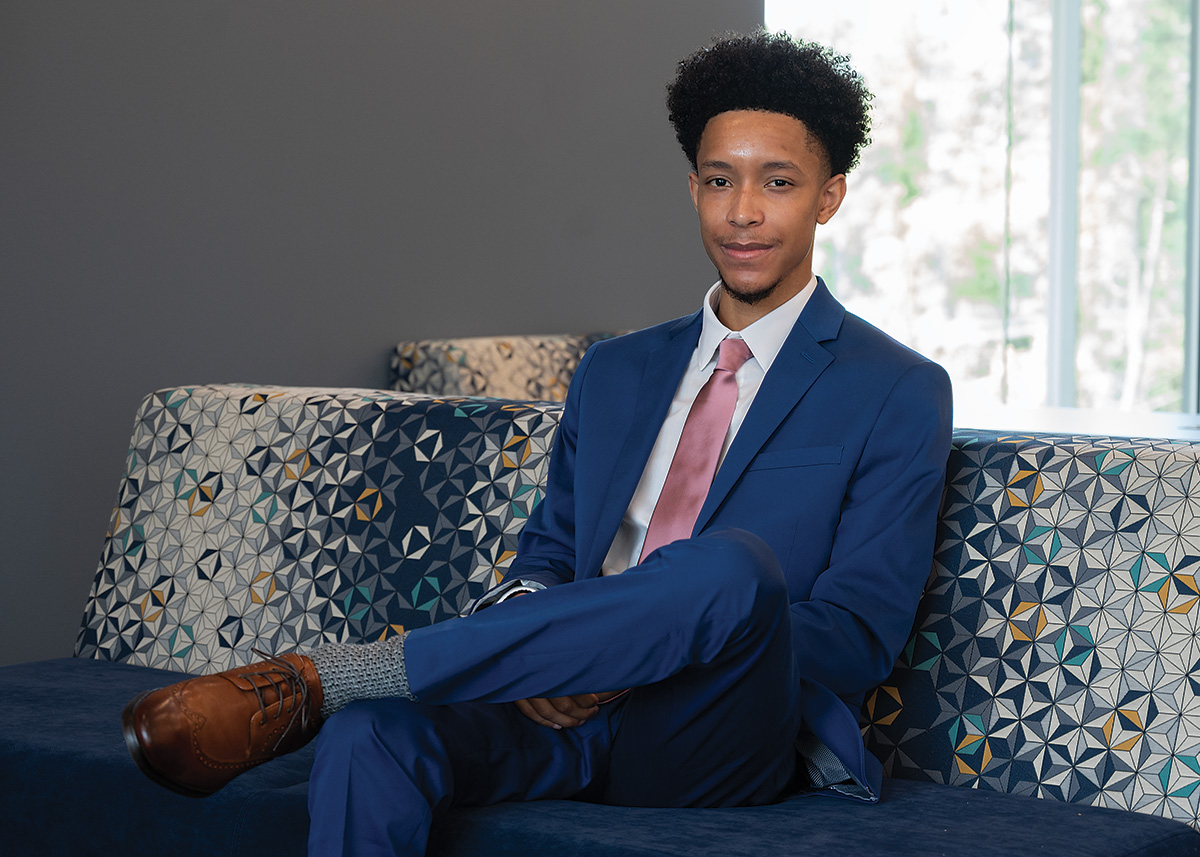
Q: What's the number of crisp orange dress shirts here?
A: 0